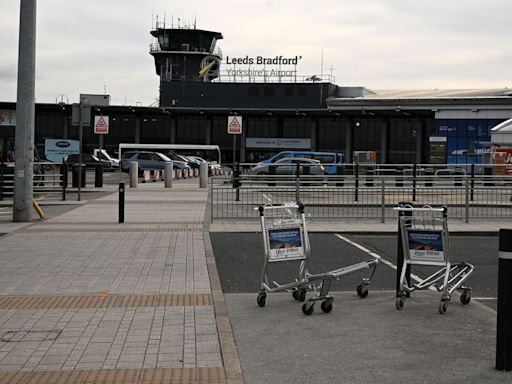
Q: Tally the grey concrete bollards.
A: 3